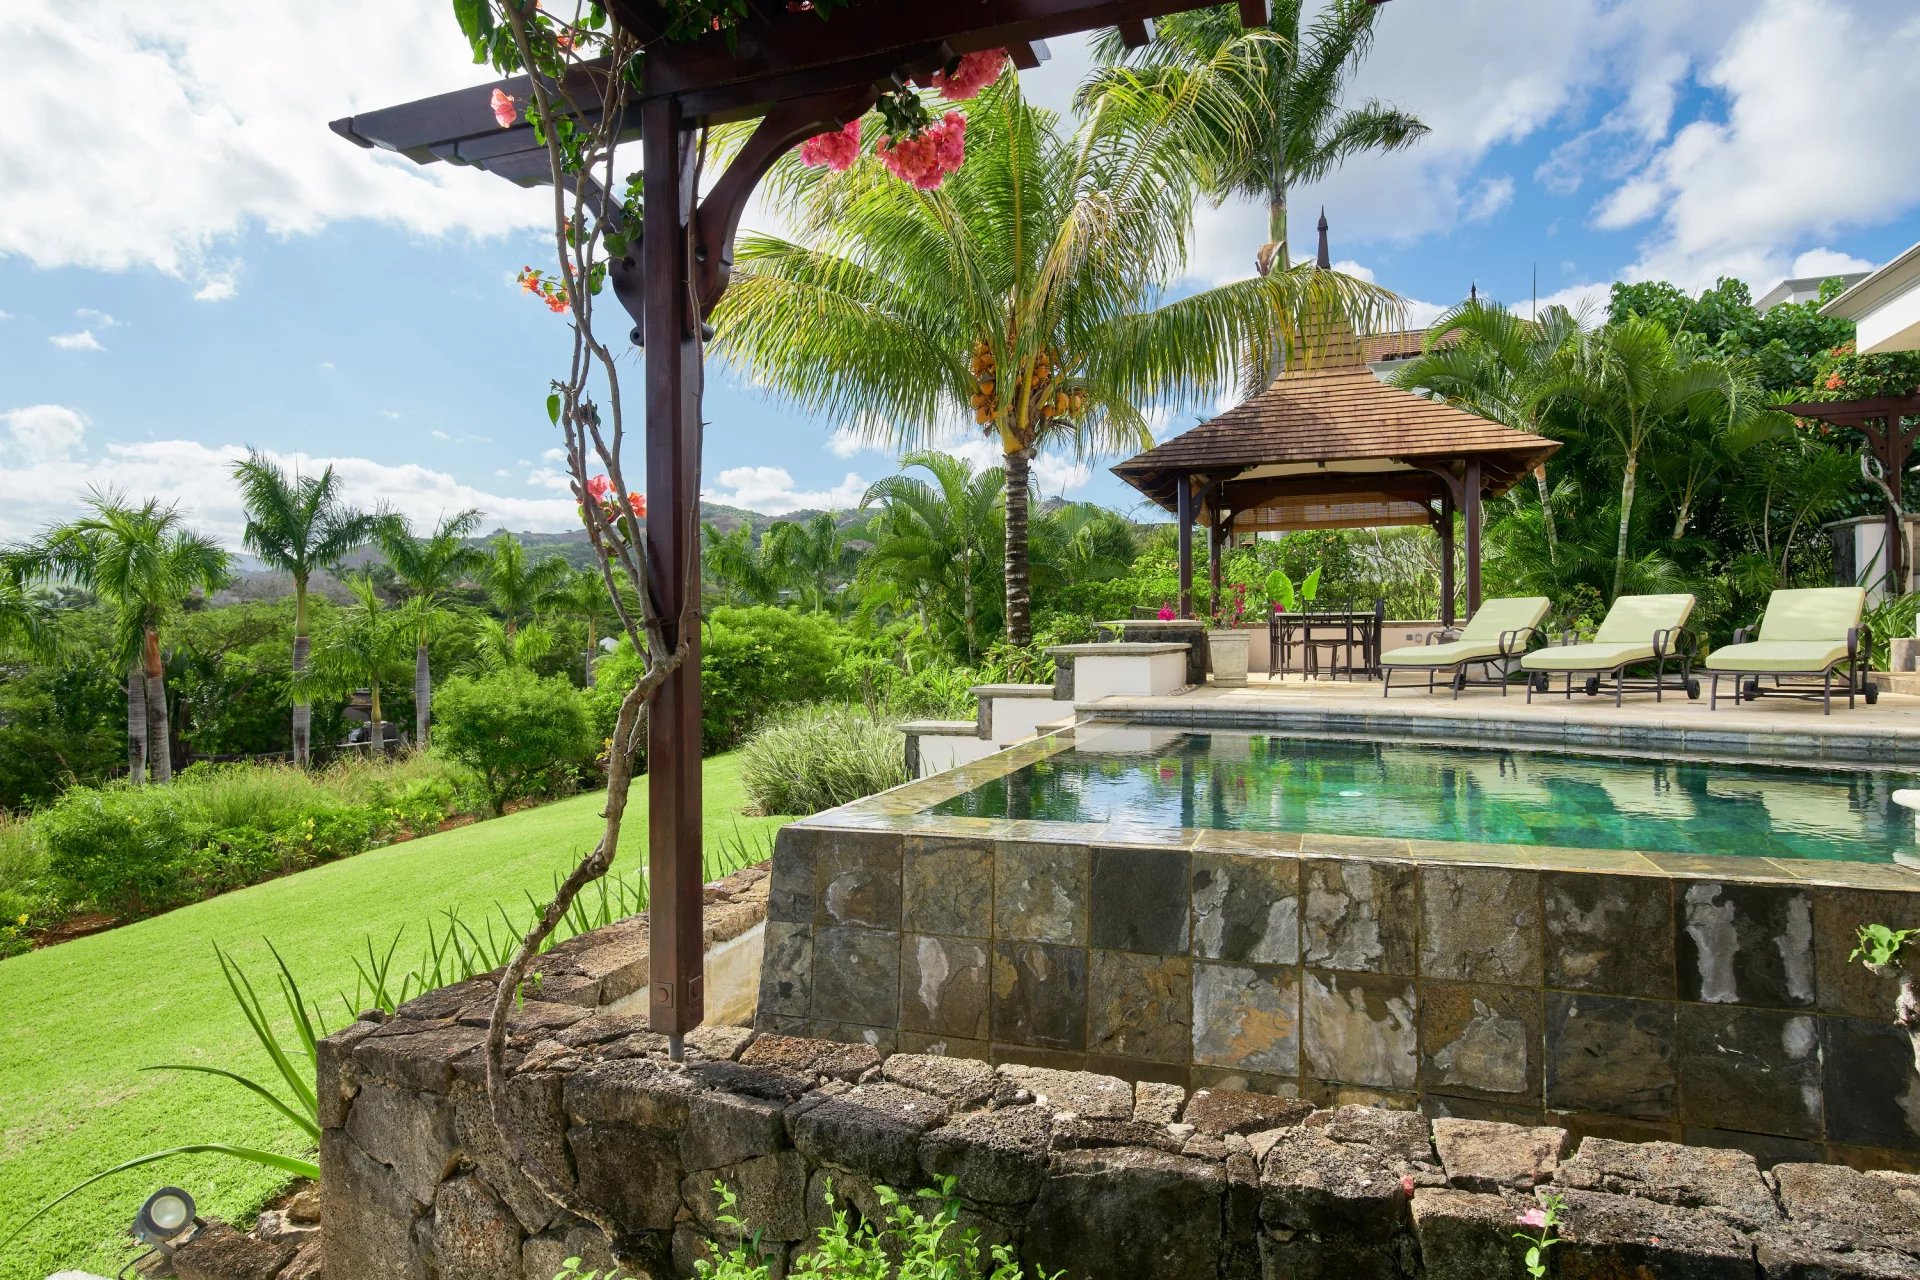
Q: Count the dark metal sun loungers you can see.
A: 3